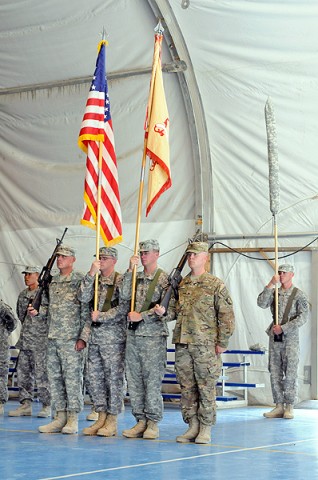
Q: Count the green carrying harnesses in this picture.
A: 3